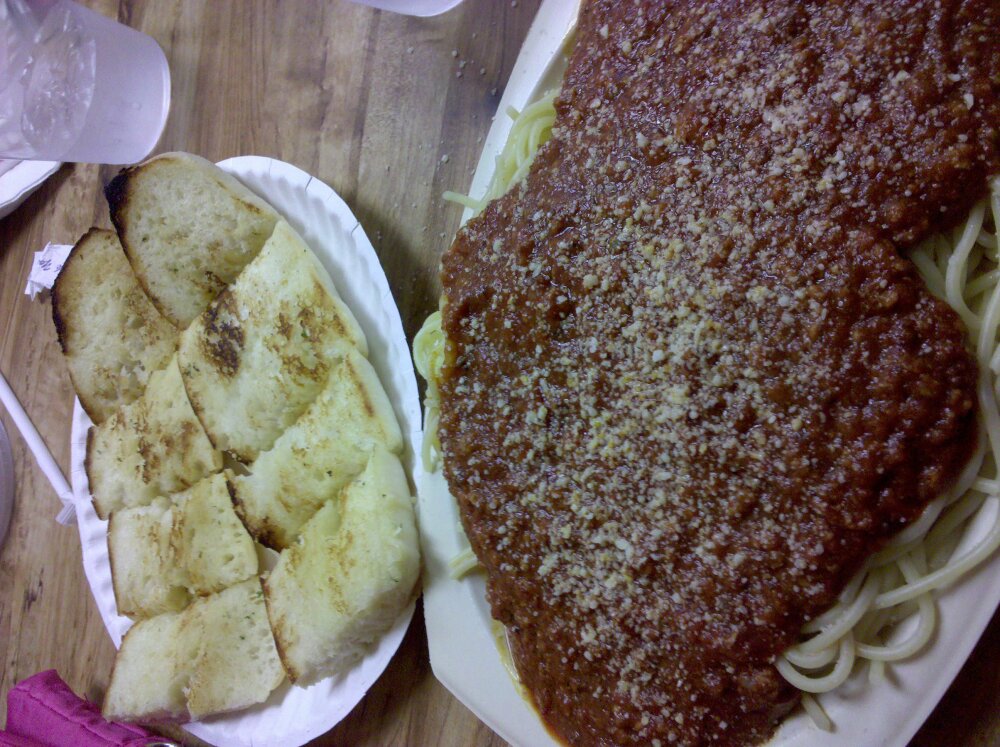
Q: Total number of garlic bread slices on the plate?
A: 8